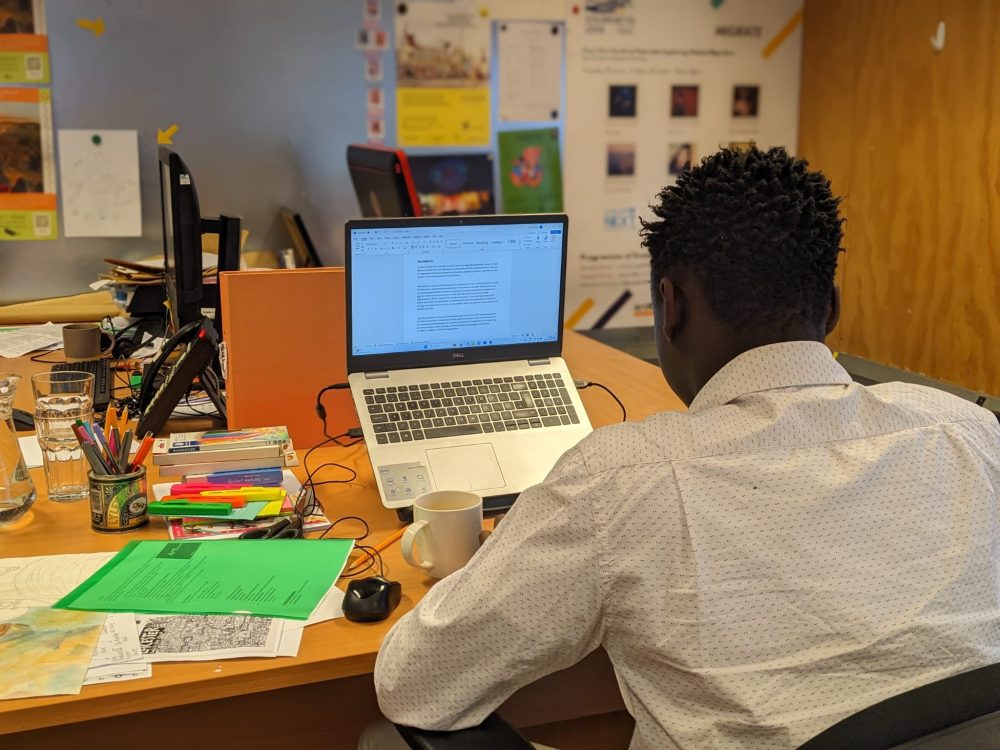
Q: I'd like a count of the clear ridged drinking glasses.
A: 2